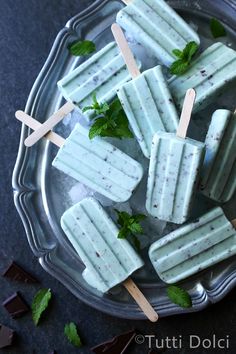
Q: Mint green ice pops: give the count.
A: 9